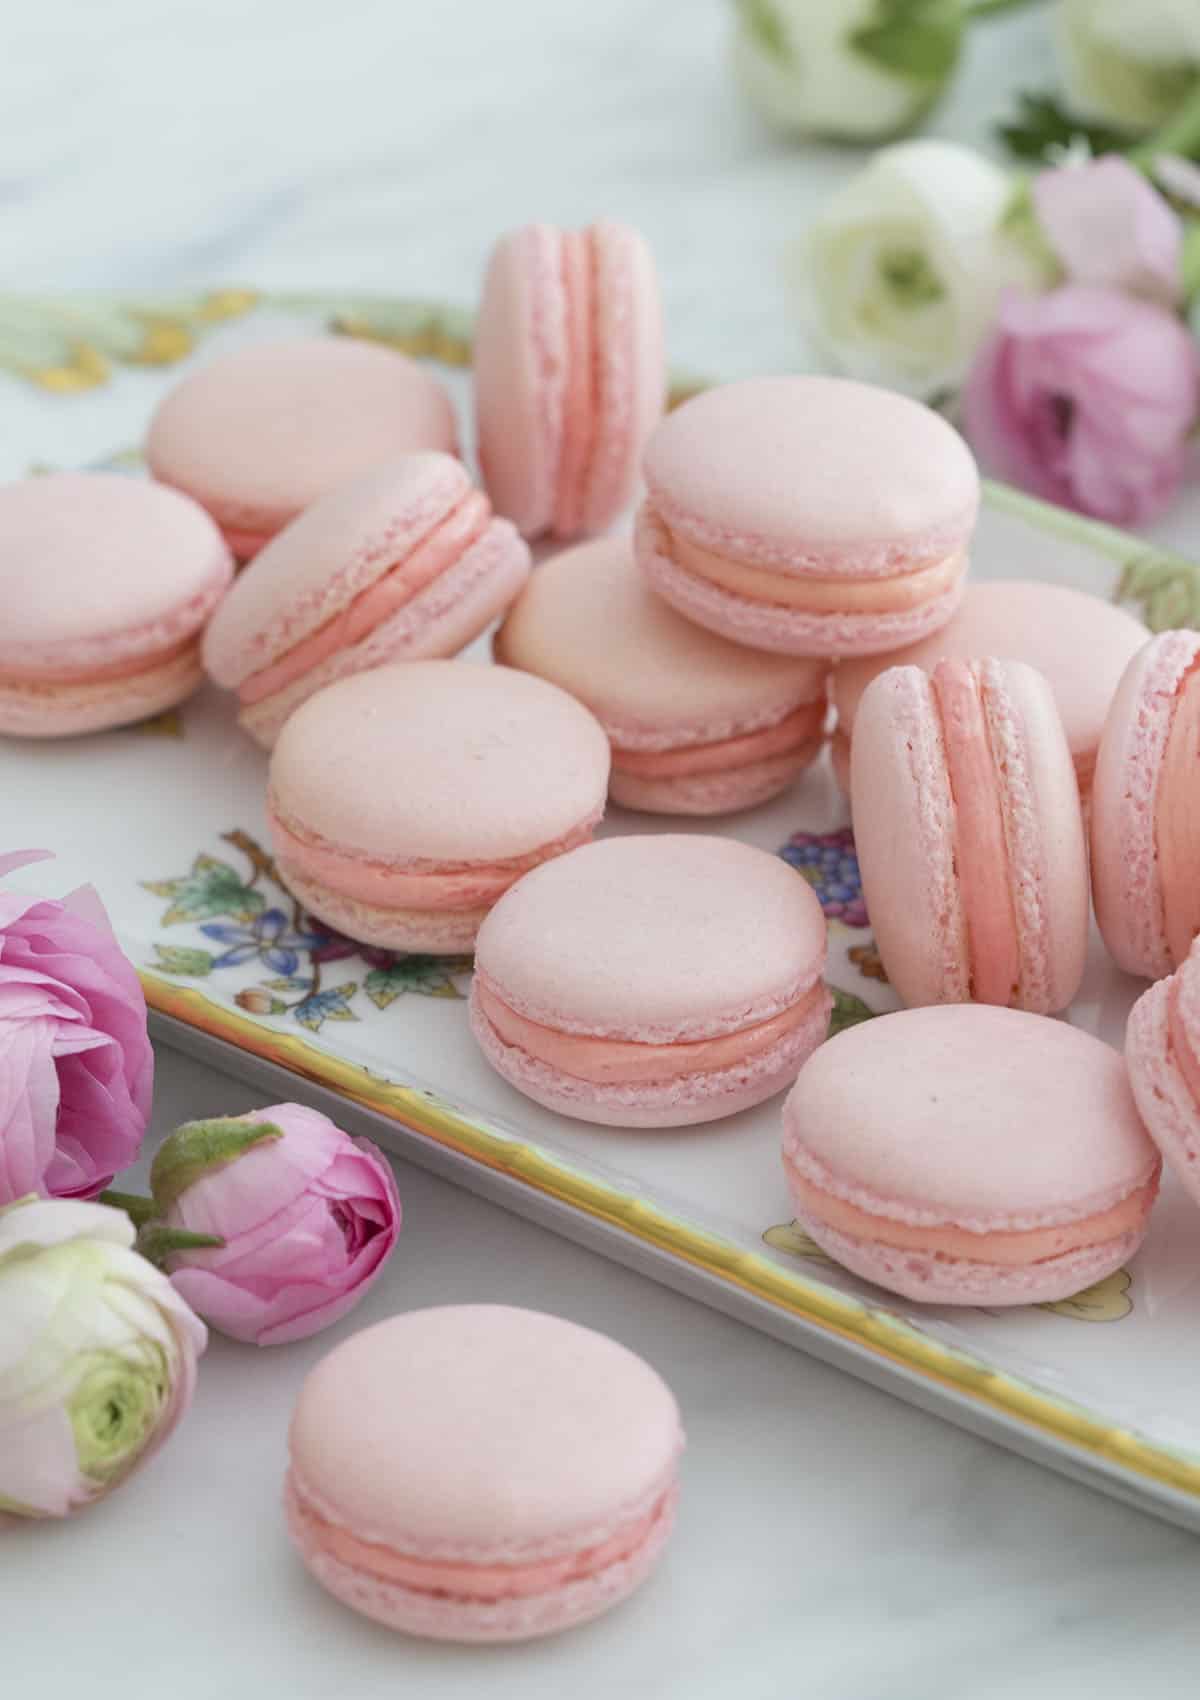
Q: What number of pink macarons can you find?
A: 14